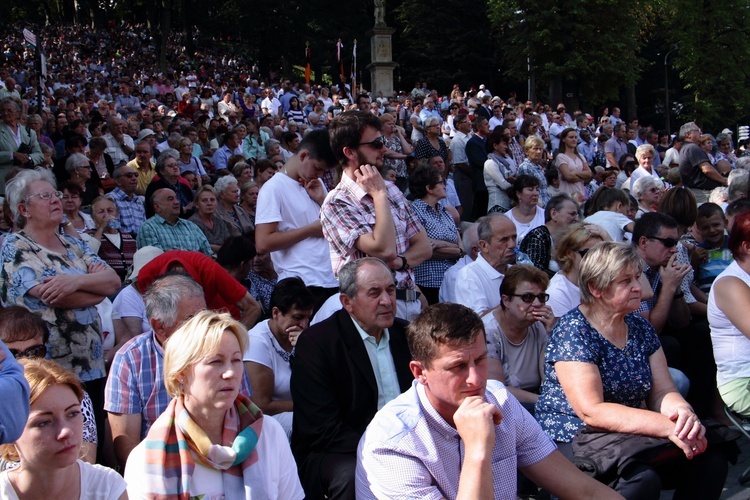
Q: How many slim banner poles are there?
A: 3